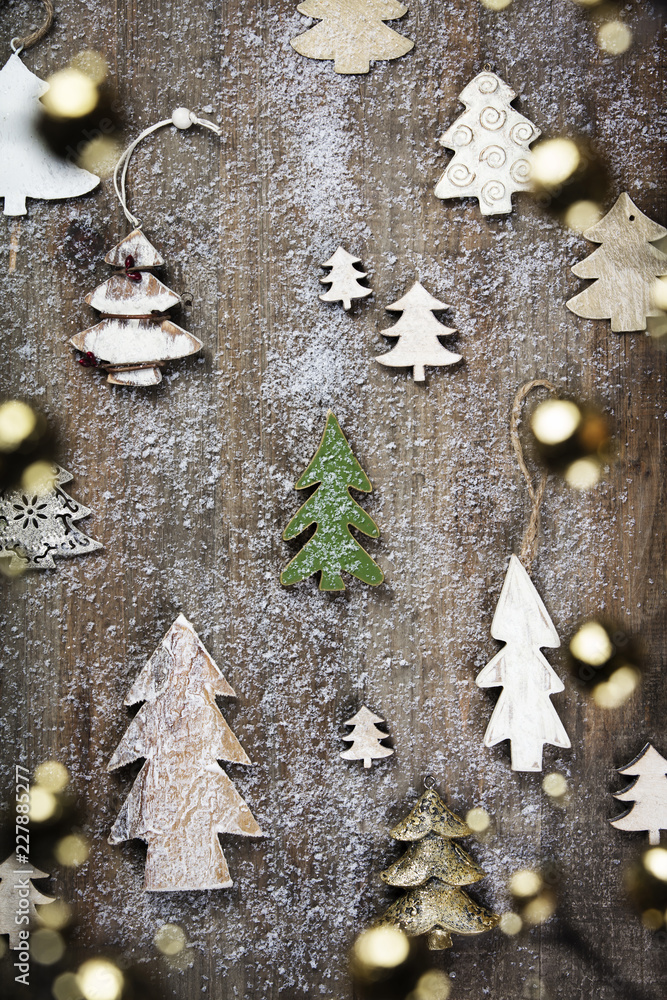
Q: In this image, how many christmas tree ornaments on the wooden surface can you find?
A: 15